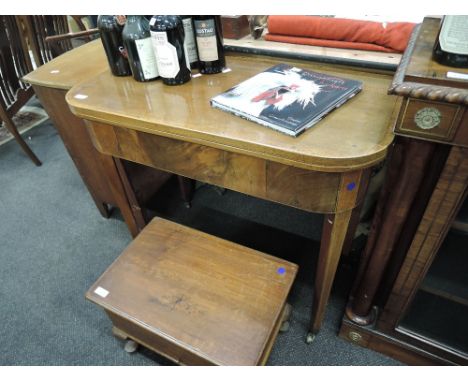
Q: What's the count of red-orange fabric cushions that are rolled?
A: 1